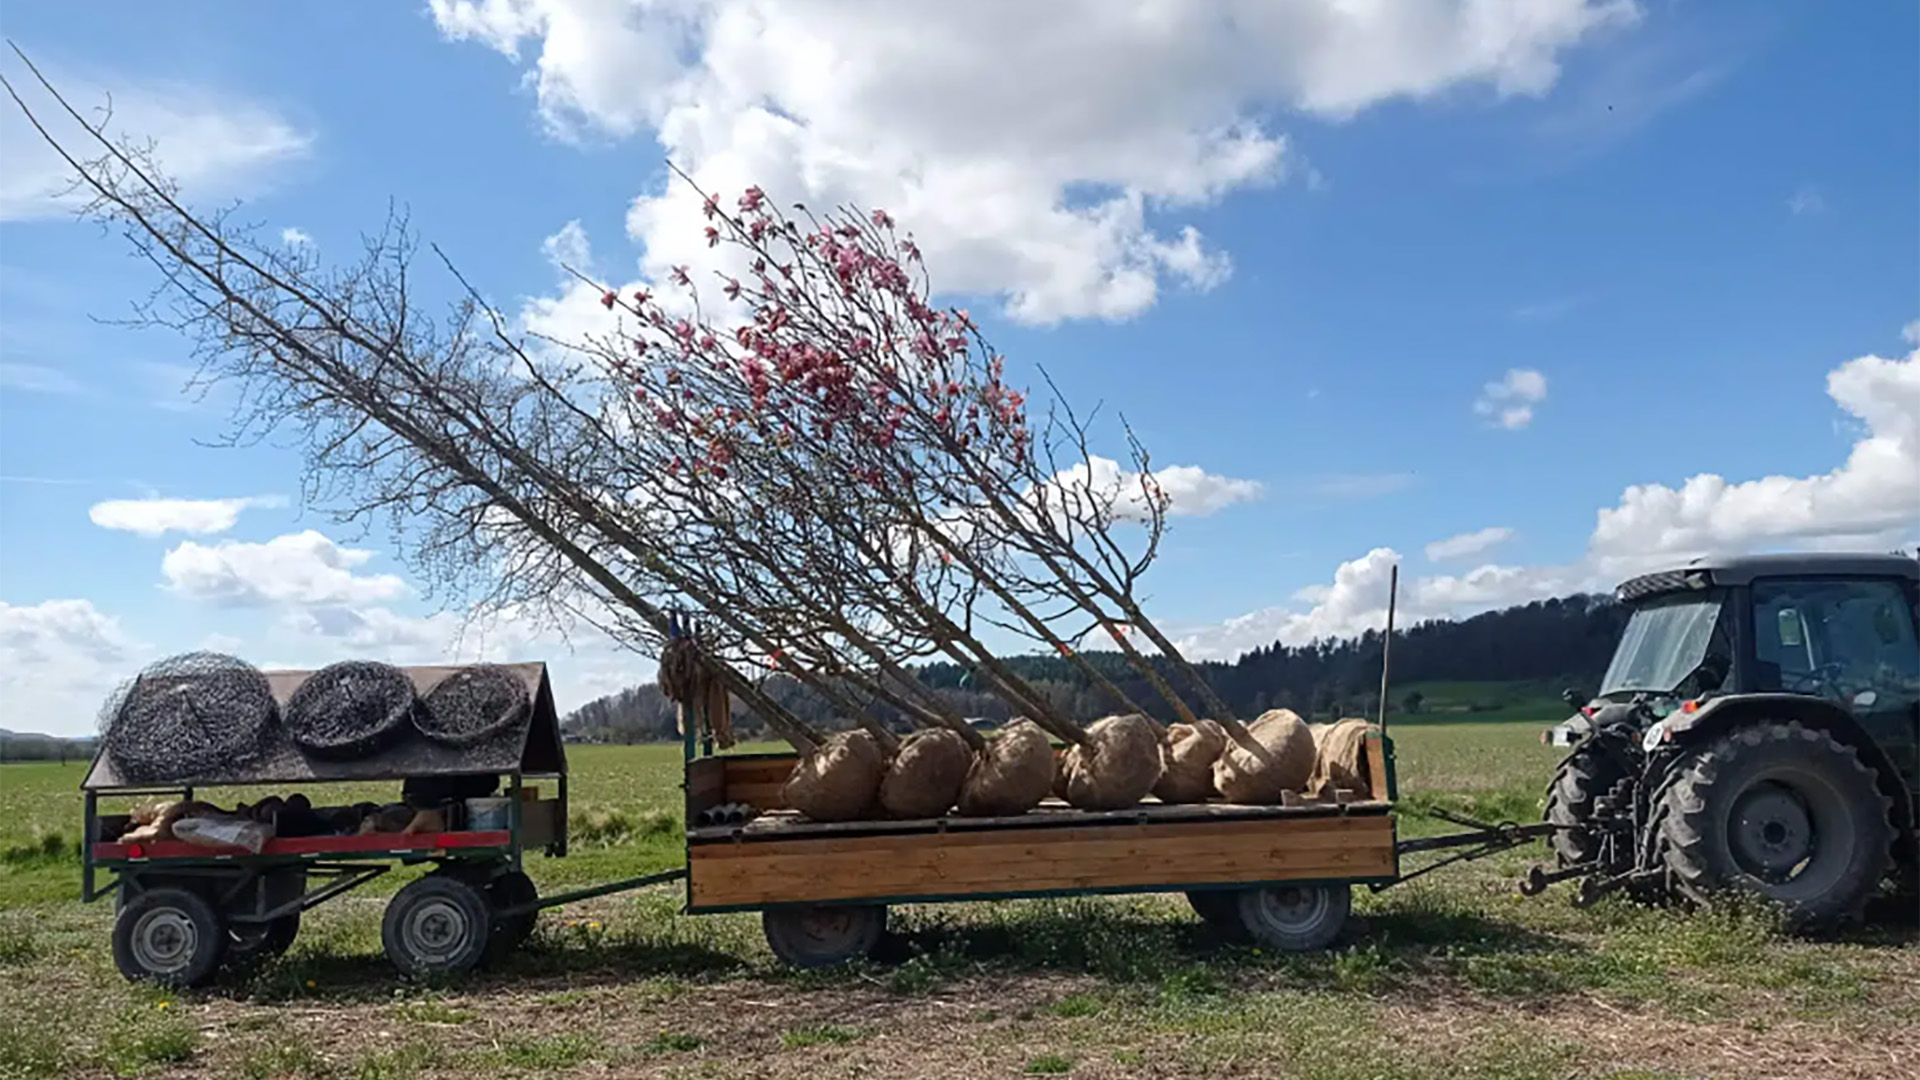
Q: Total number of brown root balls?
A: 6